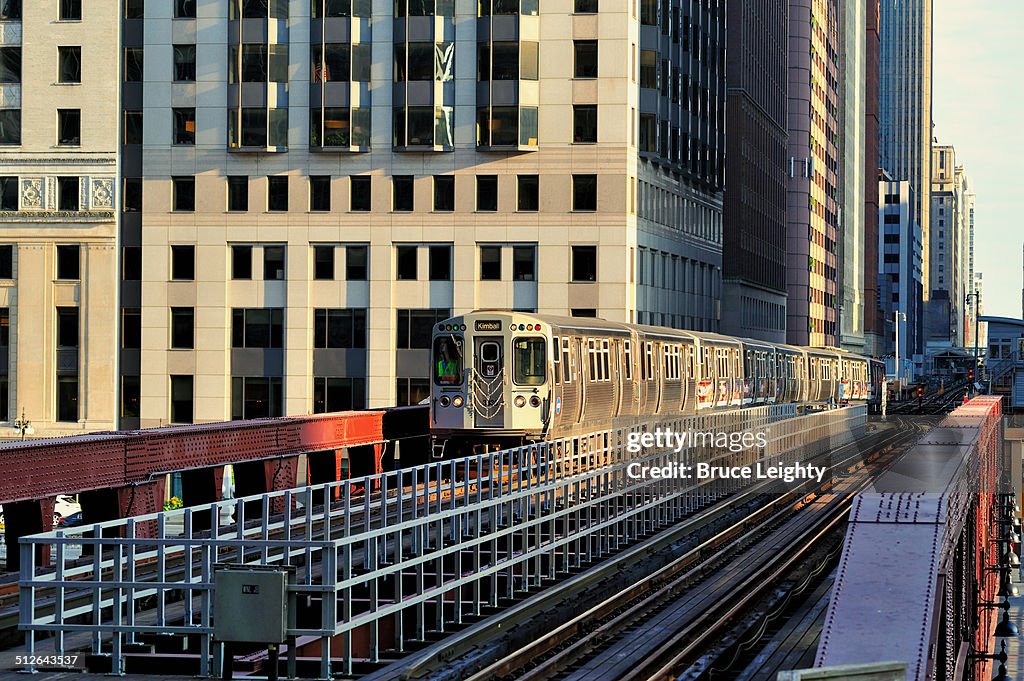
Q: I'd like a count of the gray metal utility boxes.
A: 1